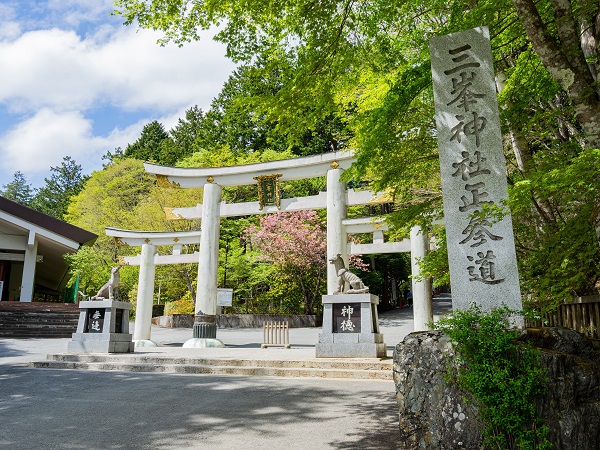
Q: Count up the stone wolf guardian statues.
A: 2